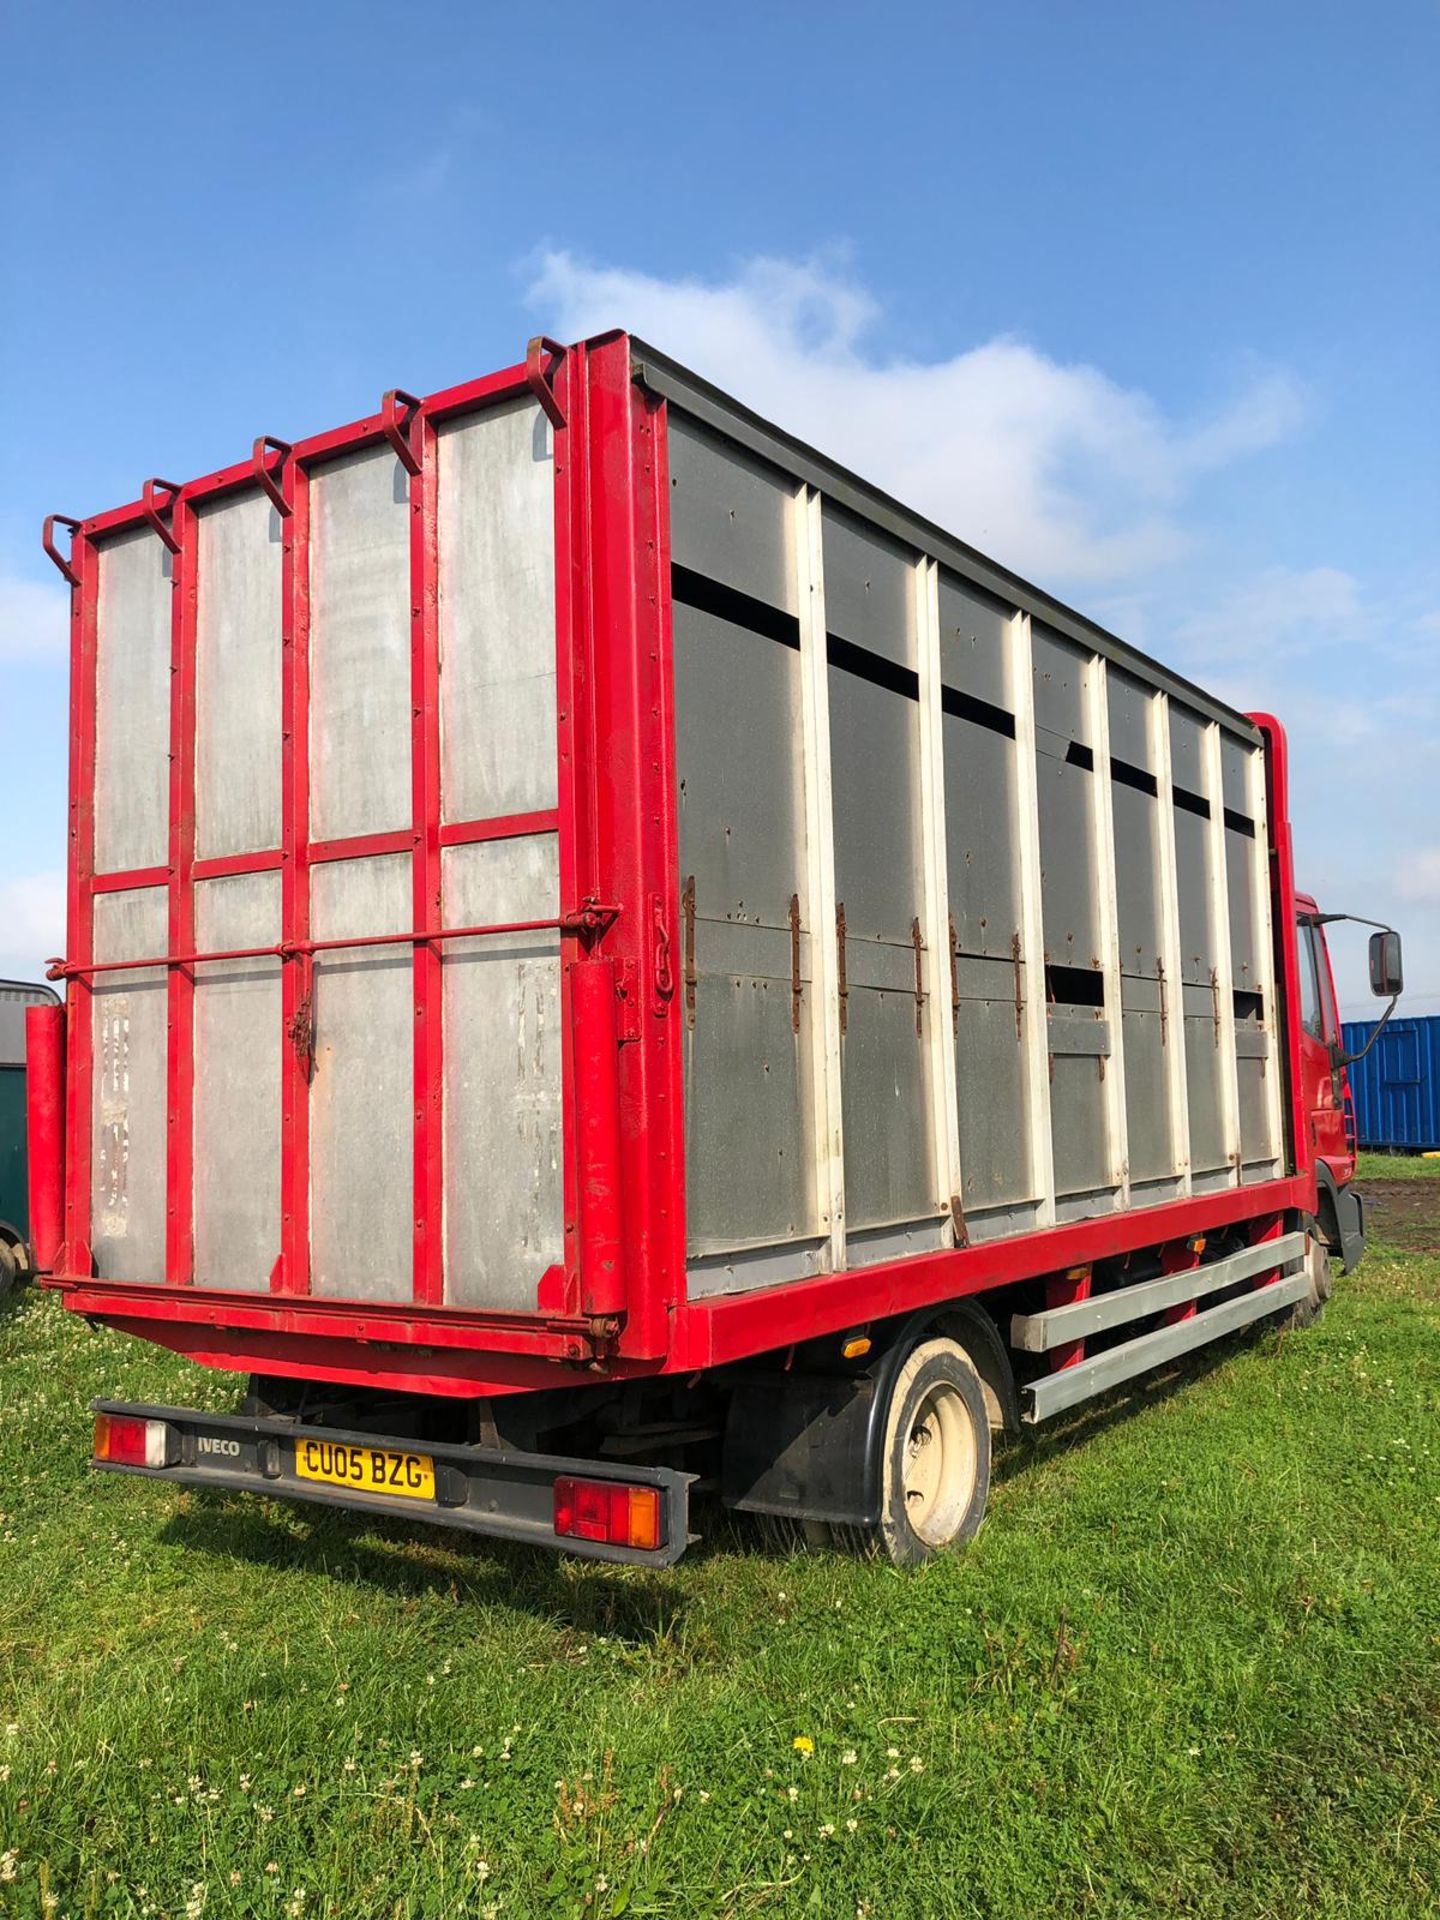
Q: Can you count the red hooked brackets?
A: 5